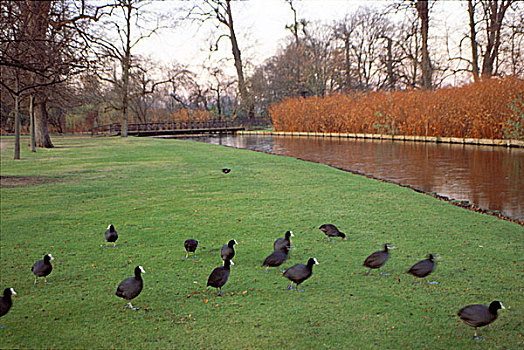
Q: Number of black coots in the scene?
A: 15